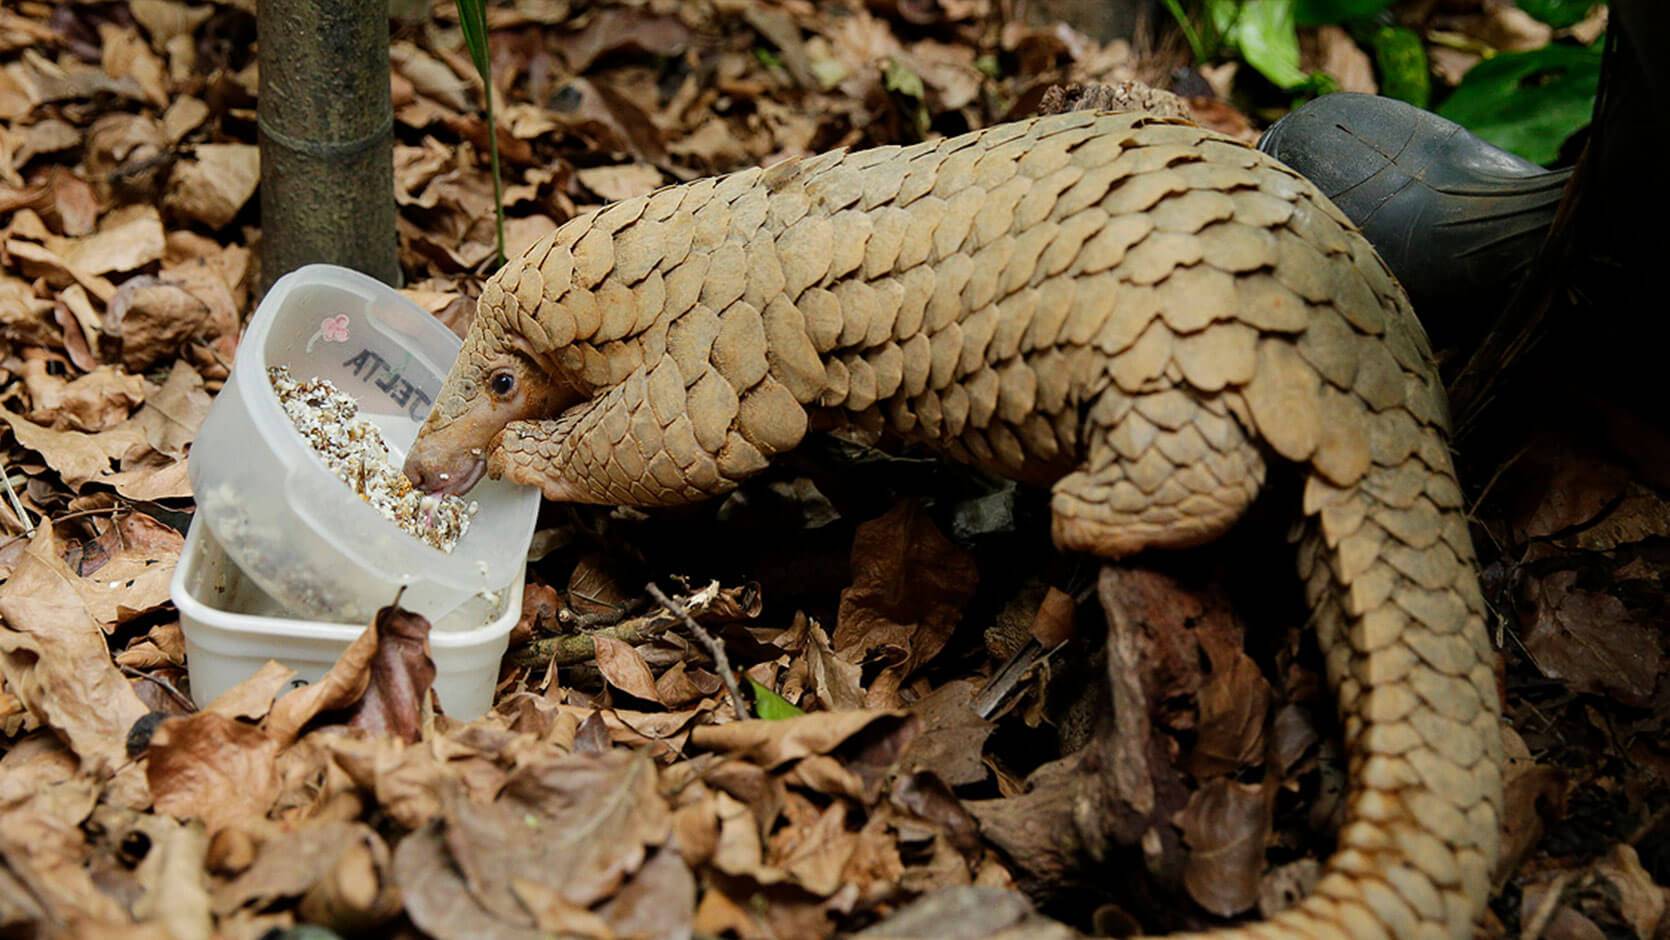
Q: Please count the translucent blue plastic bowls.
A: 0